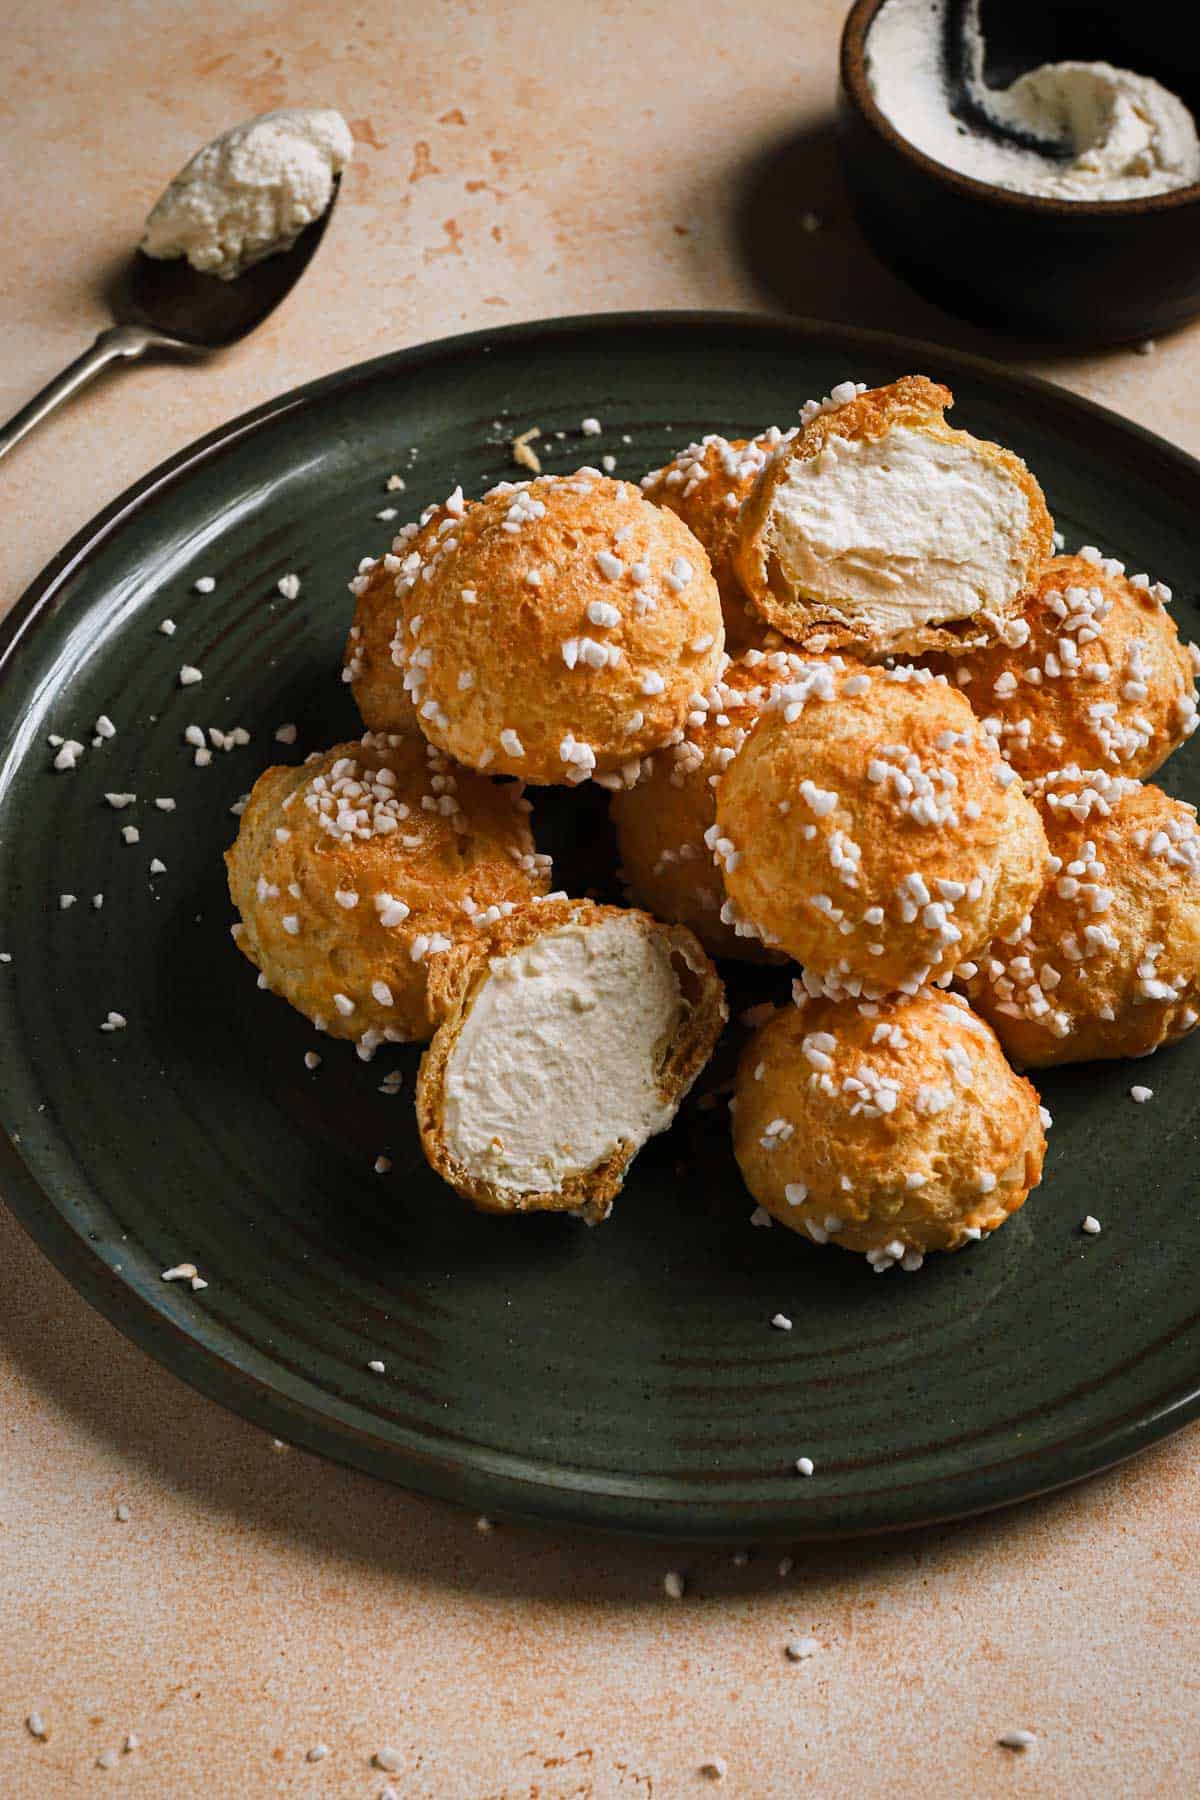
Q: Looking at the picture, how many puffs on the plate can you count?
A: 11